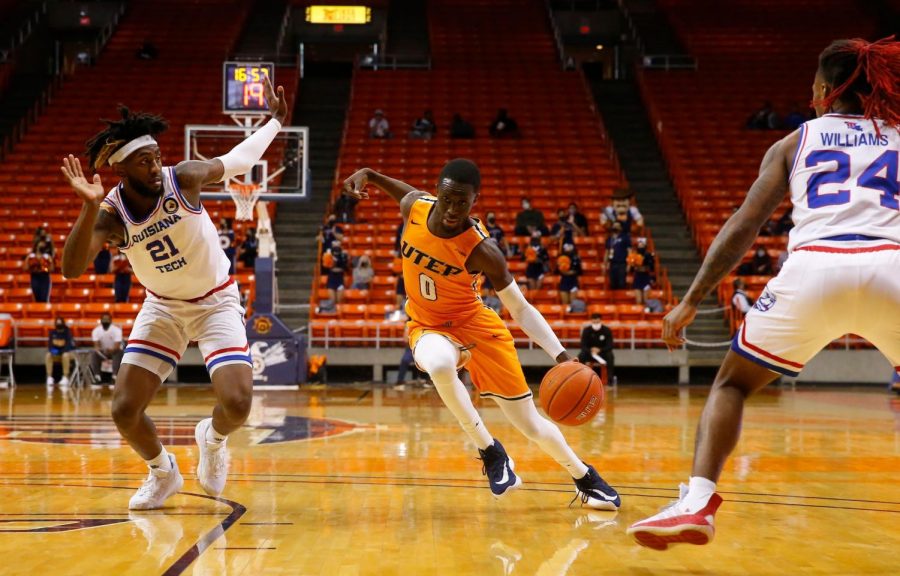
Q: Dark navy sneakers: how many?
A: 2